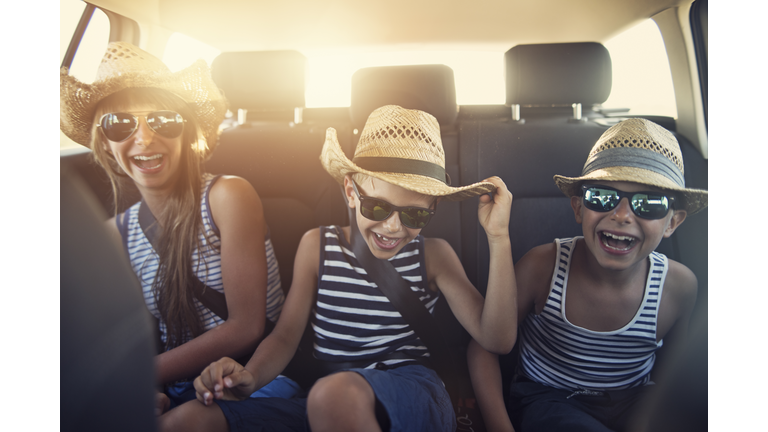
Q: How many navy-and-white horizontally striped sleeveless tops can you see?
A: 3